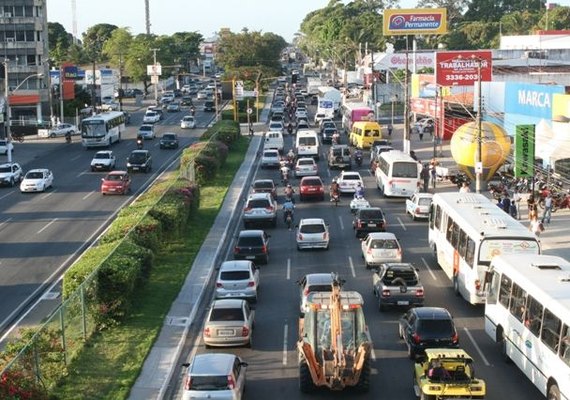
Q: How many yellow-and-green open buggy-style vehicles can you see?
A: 1